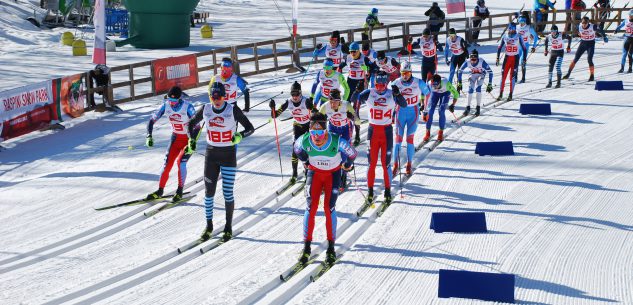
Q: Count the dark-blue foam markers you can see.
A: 5